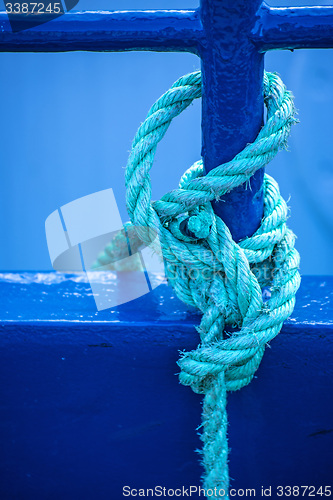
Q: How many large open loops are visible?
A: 1